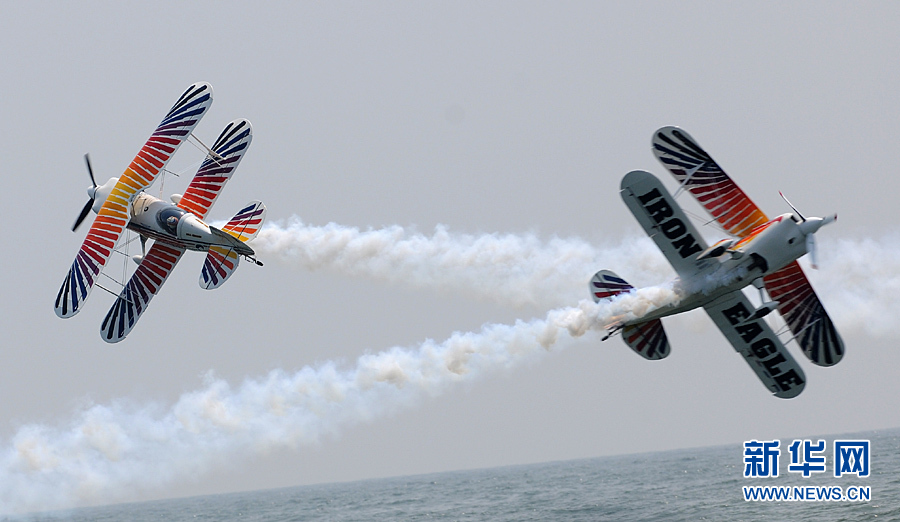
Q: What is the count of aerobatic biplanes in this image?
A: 2